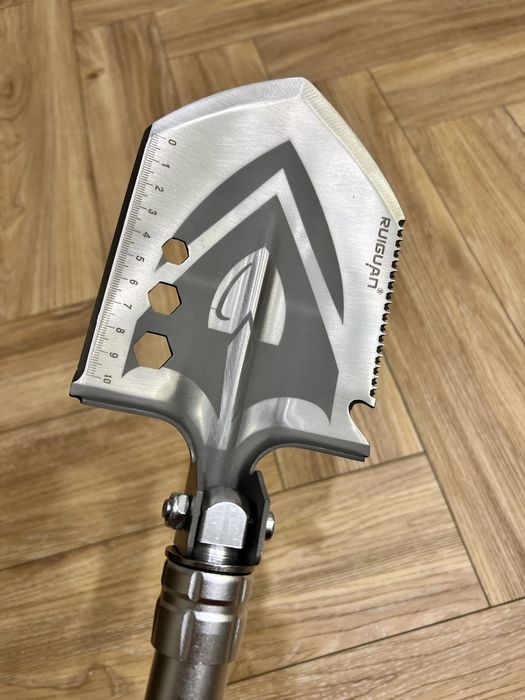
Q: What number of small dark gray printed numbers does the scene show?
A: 11